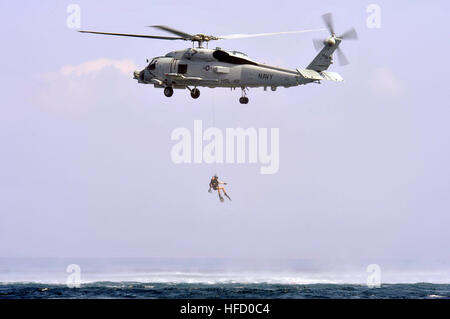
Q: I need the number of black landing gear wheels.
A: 3